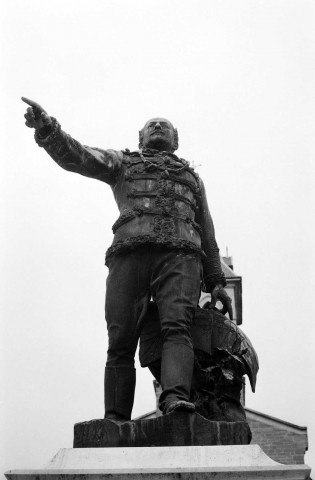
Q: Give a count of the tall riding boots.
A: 2